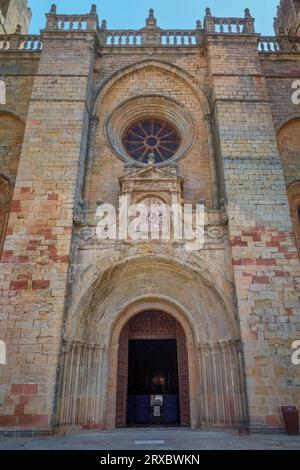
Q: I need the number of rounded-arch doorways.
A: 1